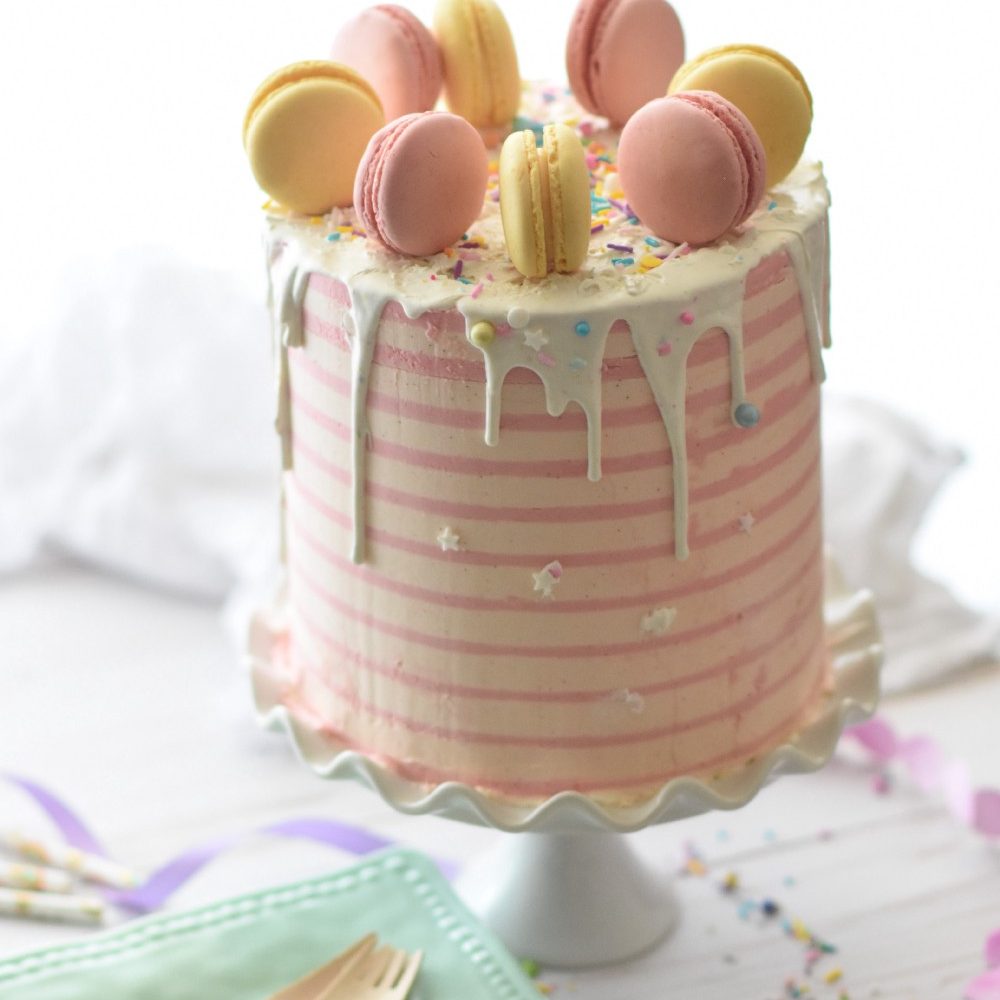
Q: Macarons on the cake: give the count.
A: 8